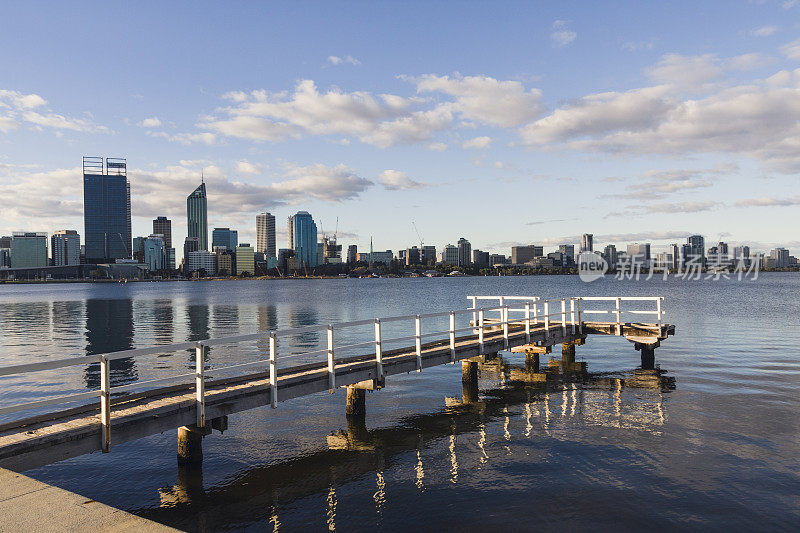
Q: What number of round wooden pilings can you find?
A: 6